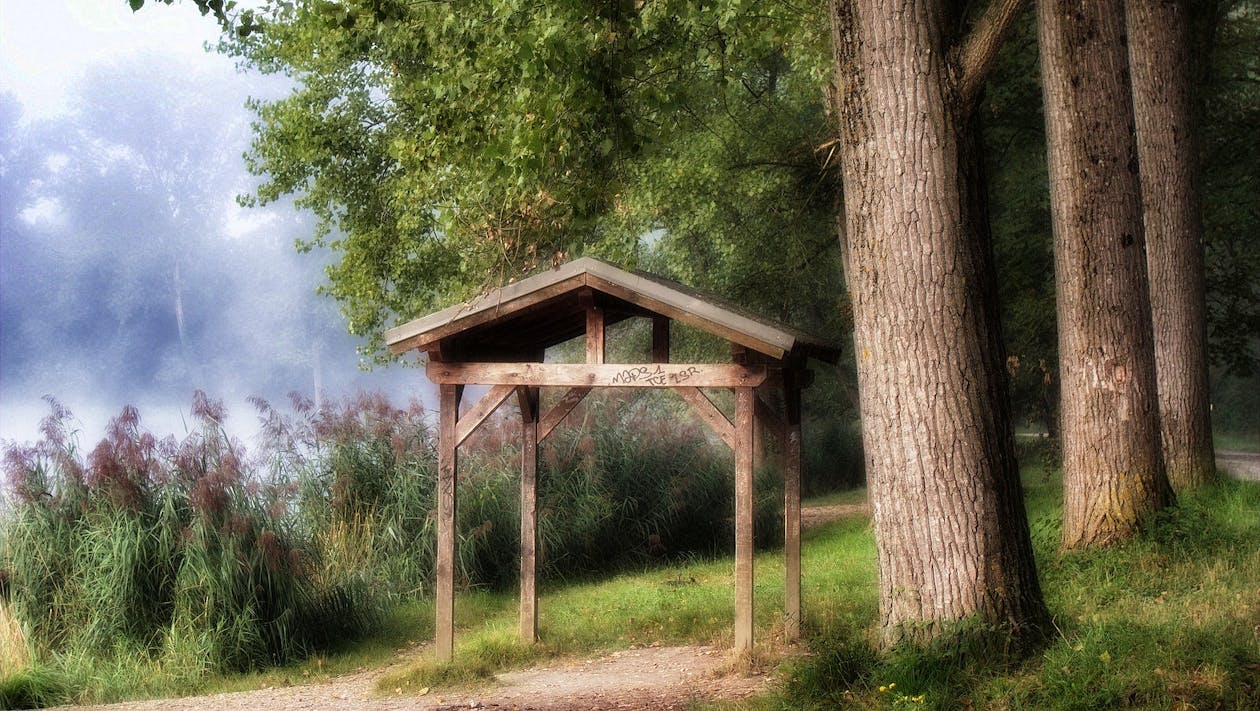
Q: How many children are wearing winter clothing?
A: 0